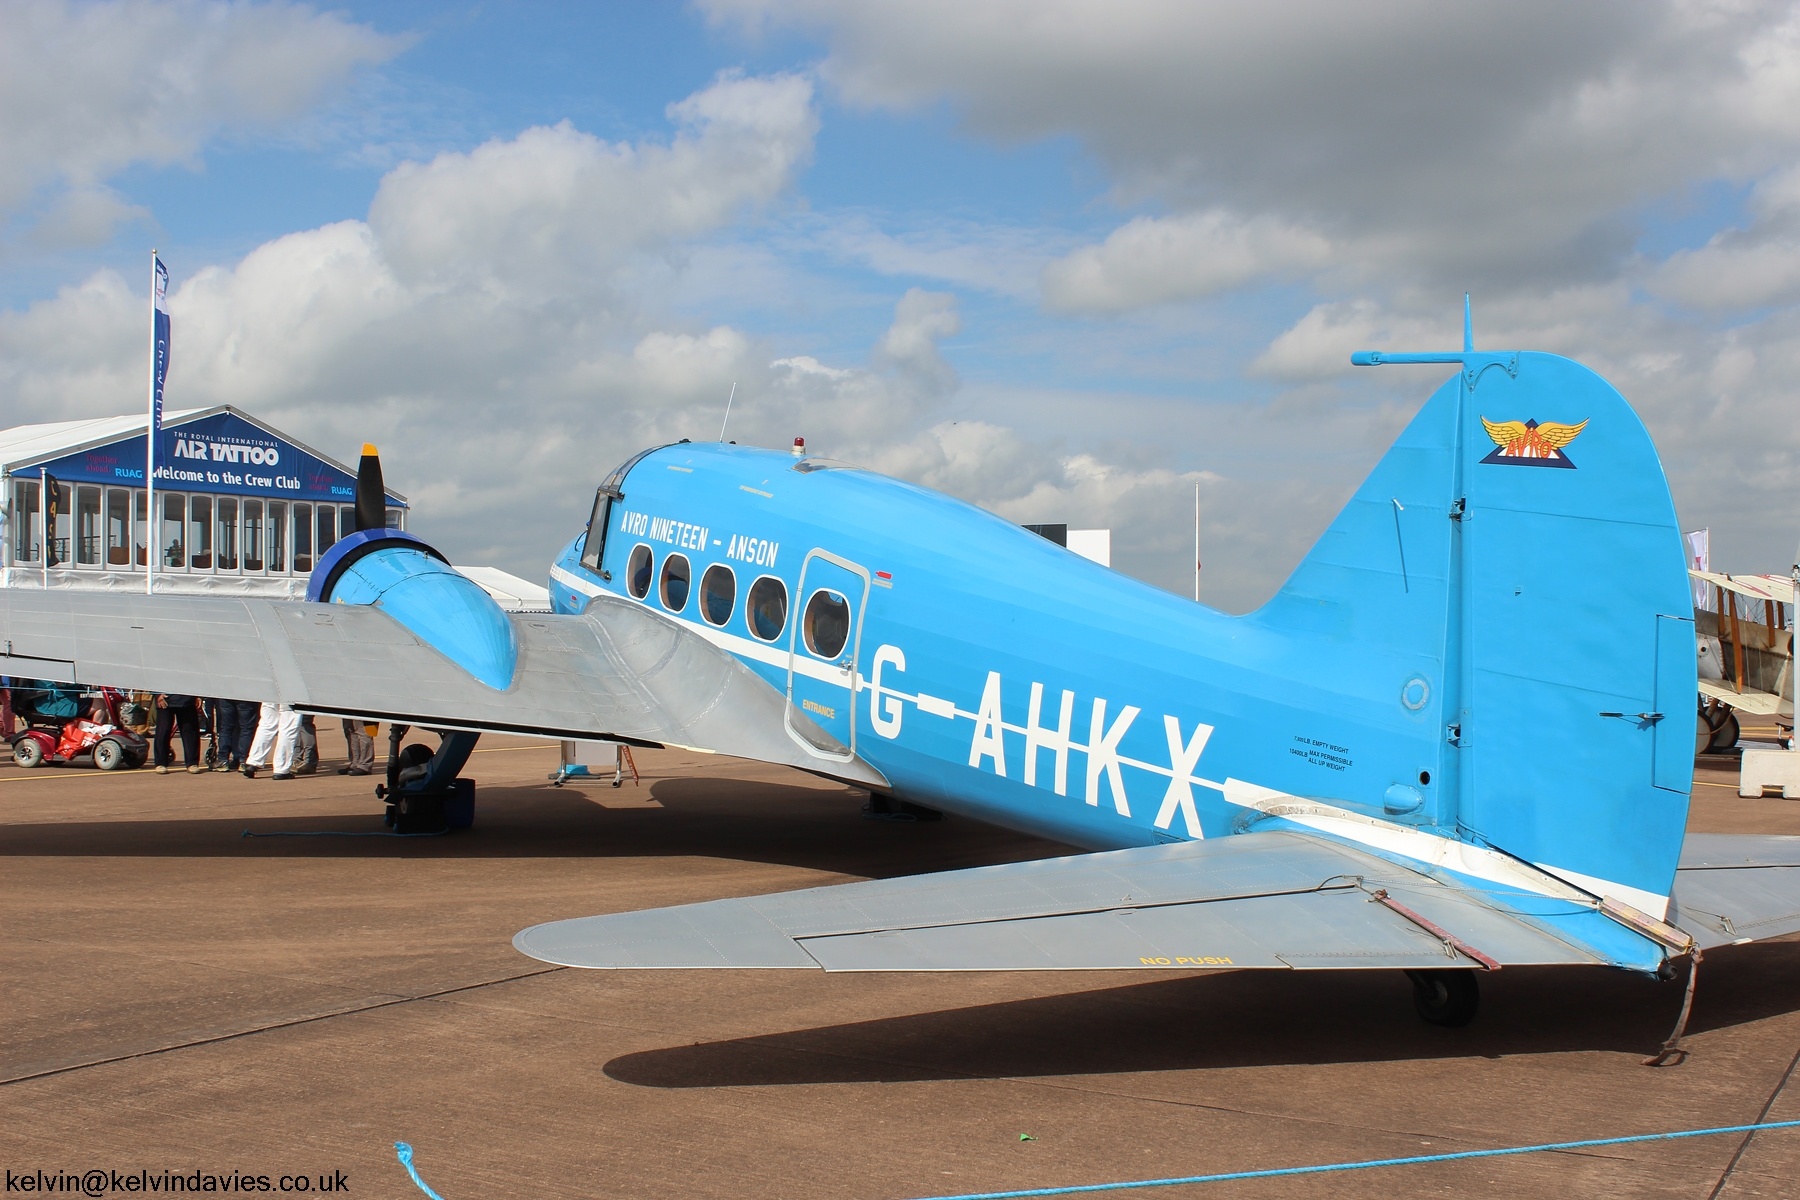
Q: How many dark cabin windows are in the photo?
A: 5